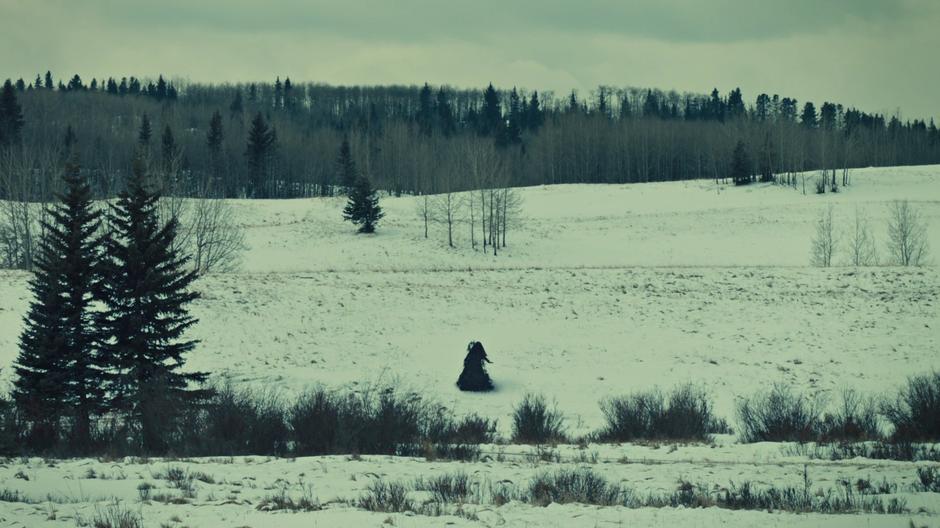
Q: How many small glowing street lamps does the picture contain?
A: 0